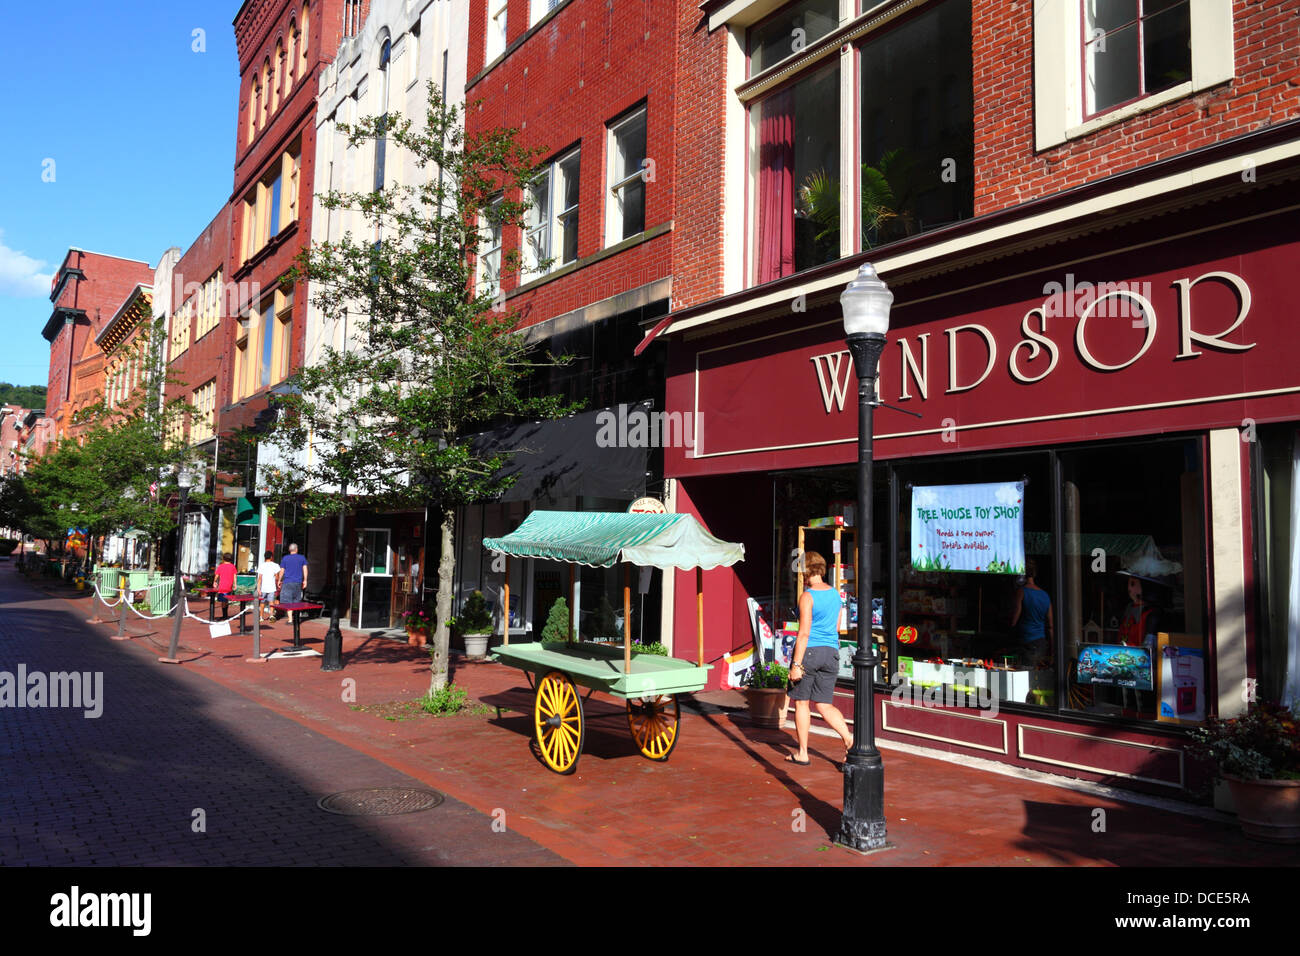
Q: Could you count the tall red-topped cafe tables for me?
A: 3